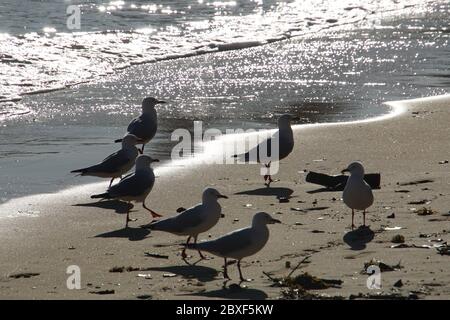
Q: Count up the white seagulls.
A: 7